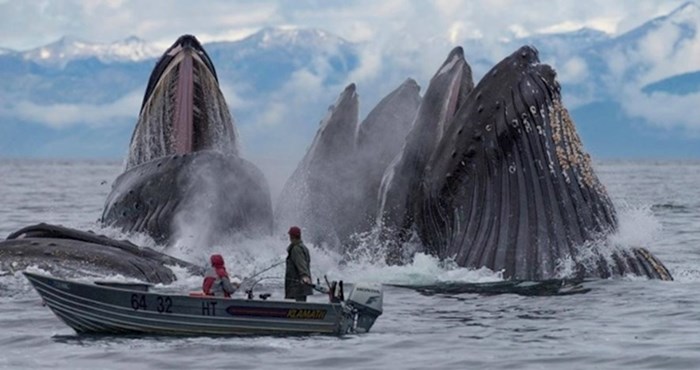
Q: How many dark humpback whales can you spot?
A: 6